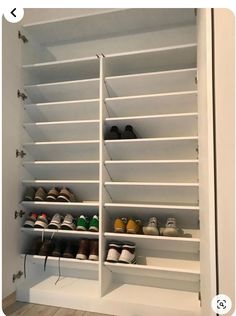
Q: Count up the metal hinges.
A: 5